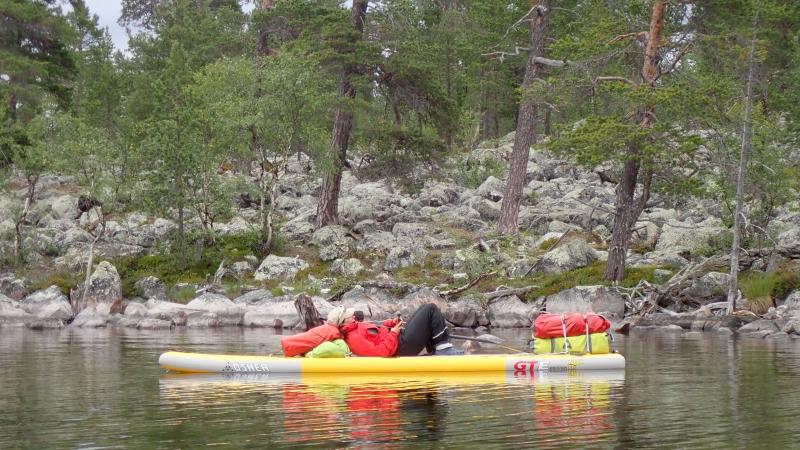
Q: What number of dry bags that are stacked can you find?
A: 2